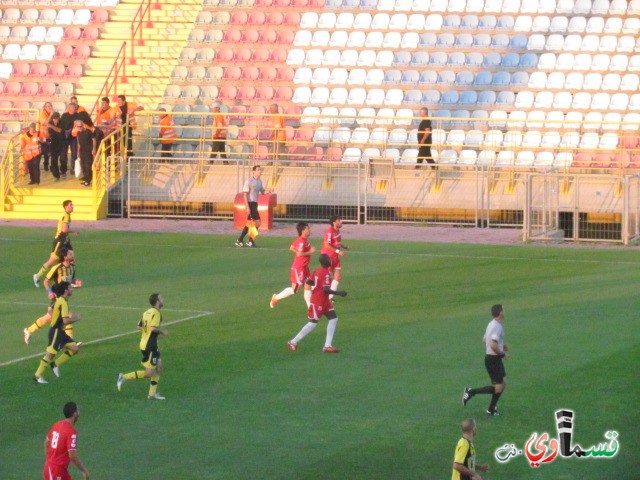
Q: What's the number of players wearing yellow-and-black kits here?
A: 5